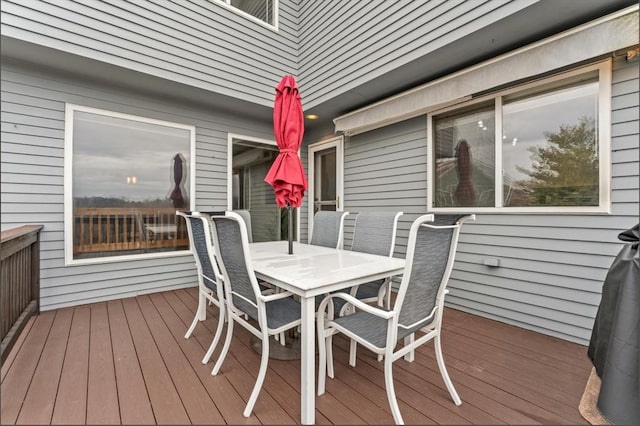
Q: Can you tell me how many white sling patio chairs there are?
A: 6